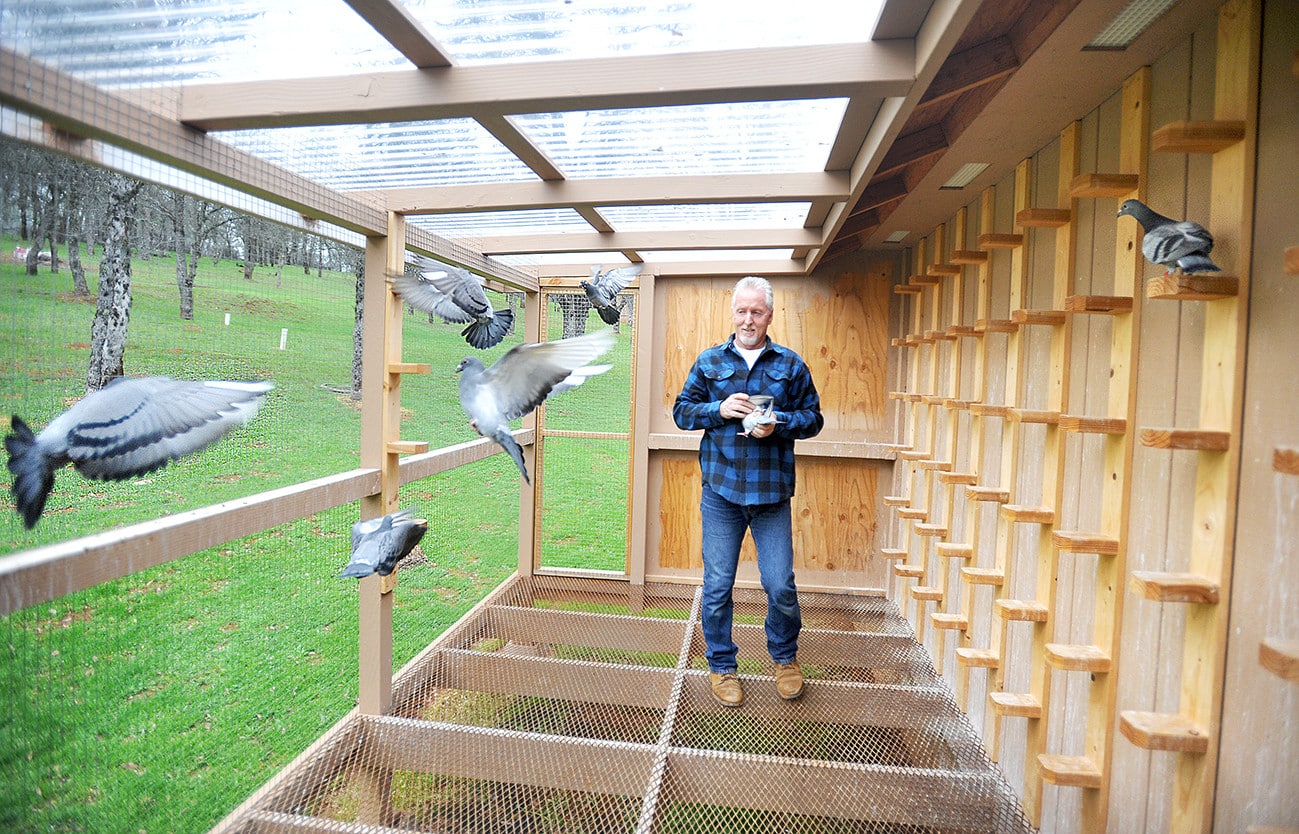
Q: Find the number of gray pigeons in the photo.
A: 6